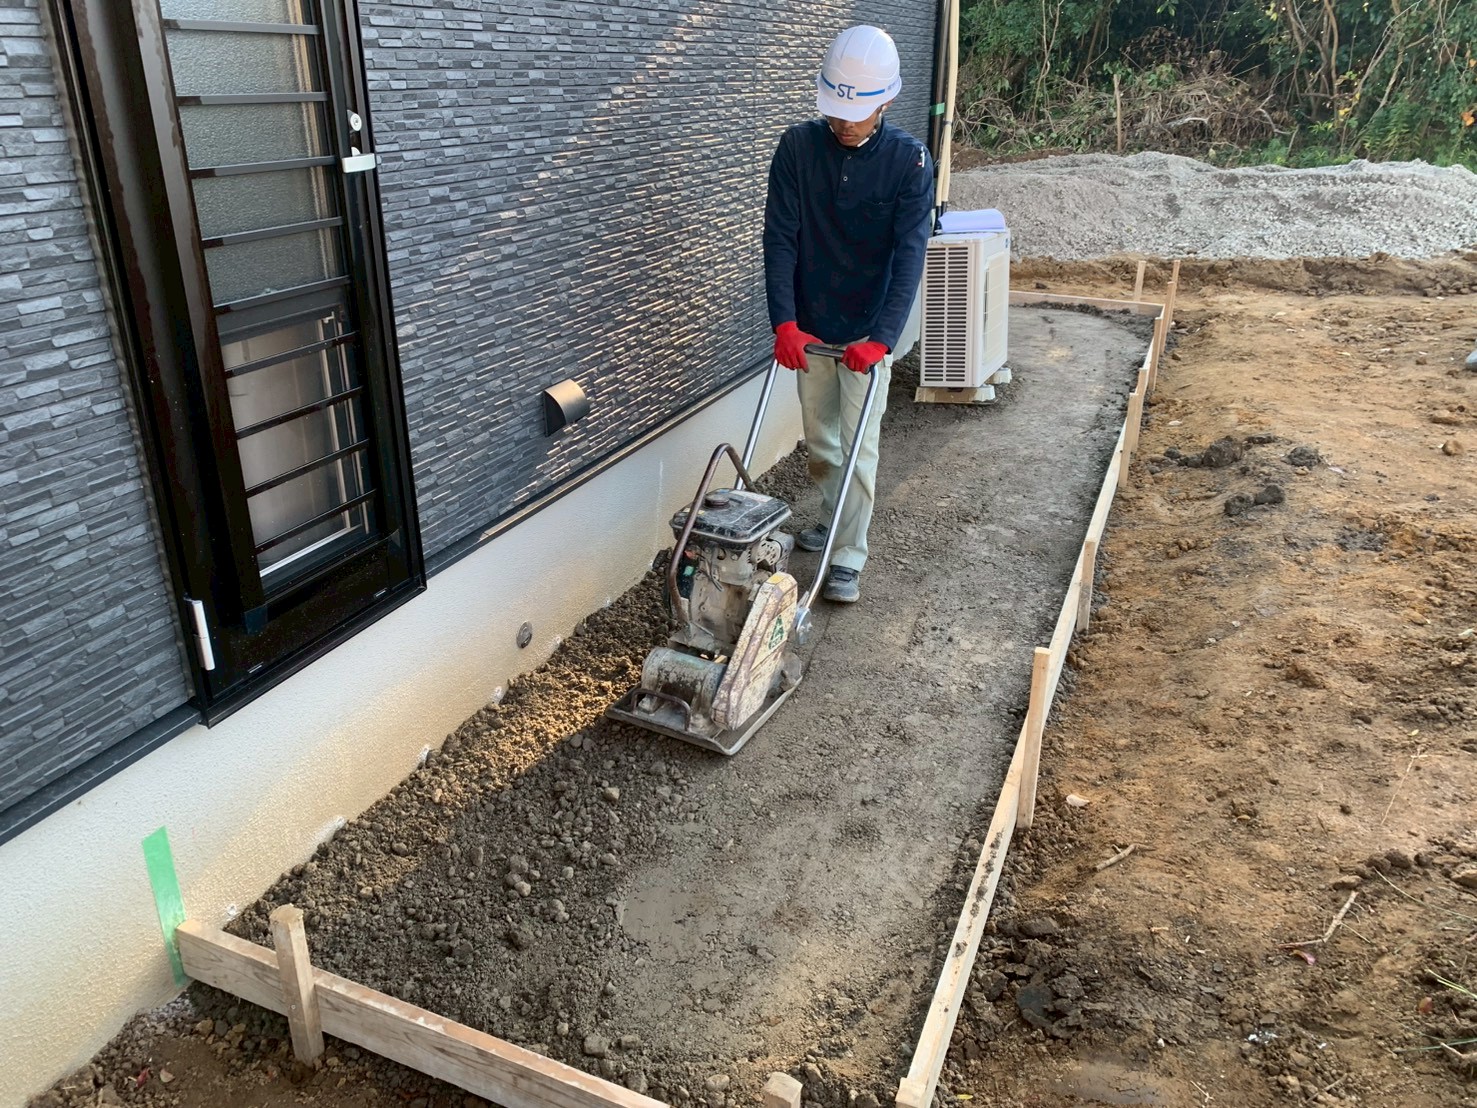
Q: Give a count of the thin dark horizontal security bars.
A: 9